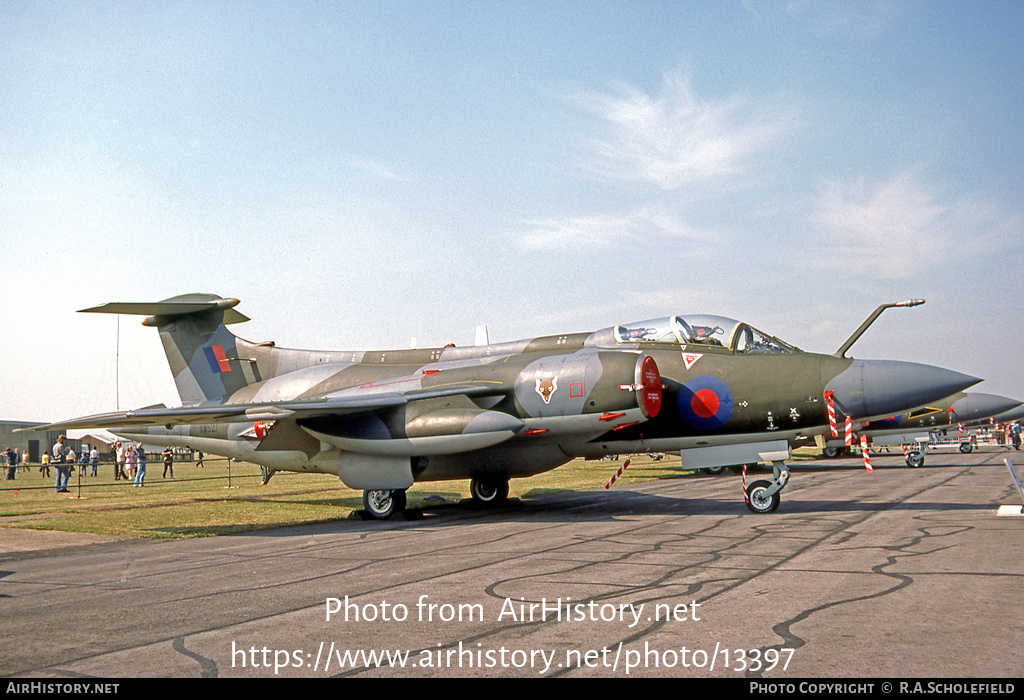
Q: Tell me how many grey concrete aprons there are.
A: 1